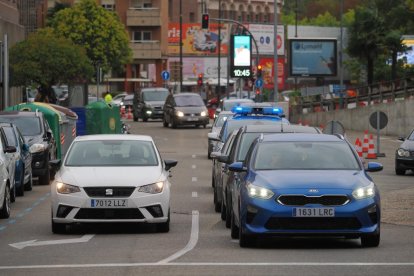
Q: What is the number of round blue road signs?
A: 2